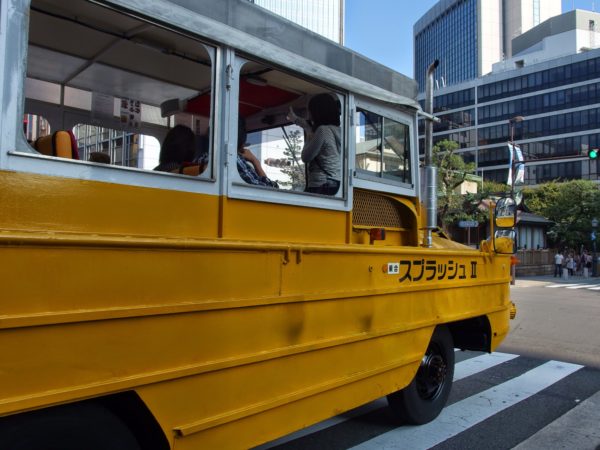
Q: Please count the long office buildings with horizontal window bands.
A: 1